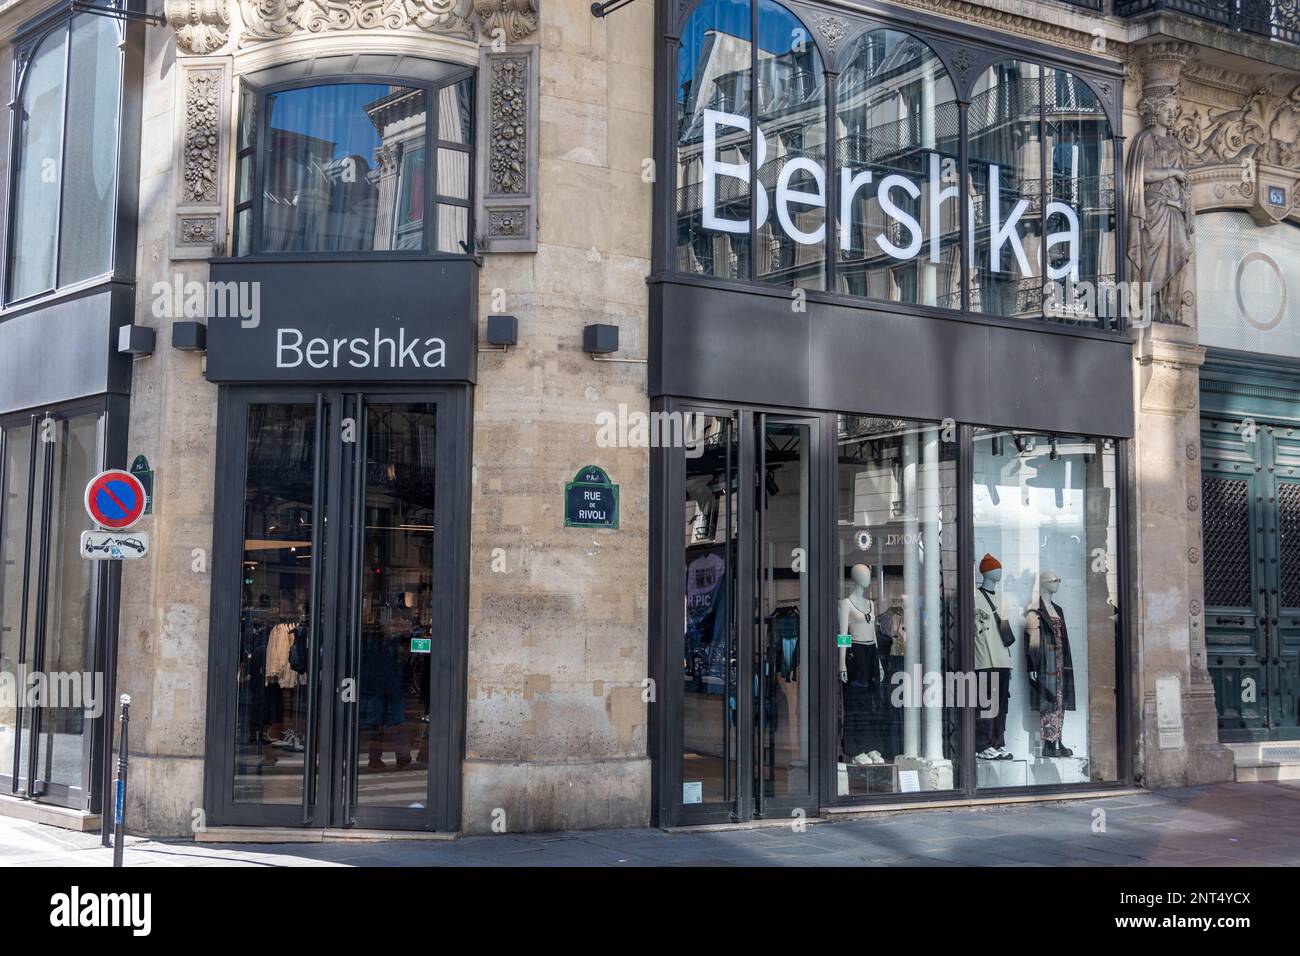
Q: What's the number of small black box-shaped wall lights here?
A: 4